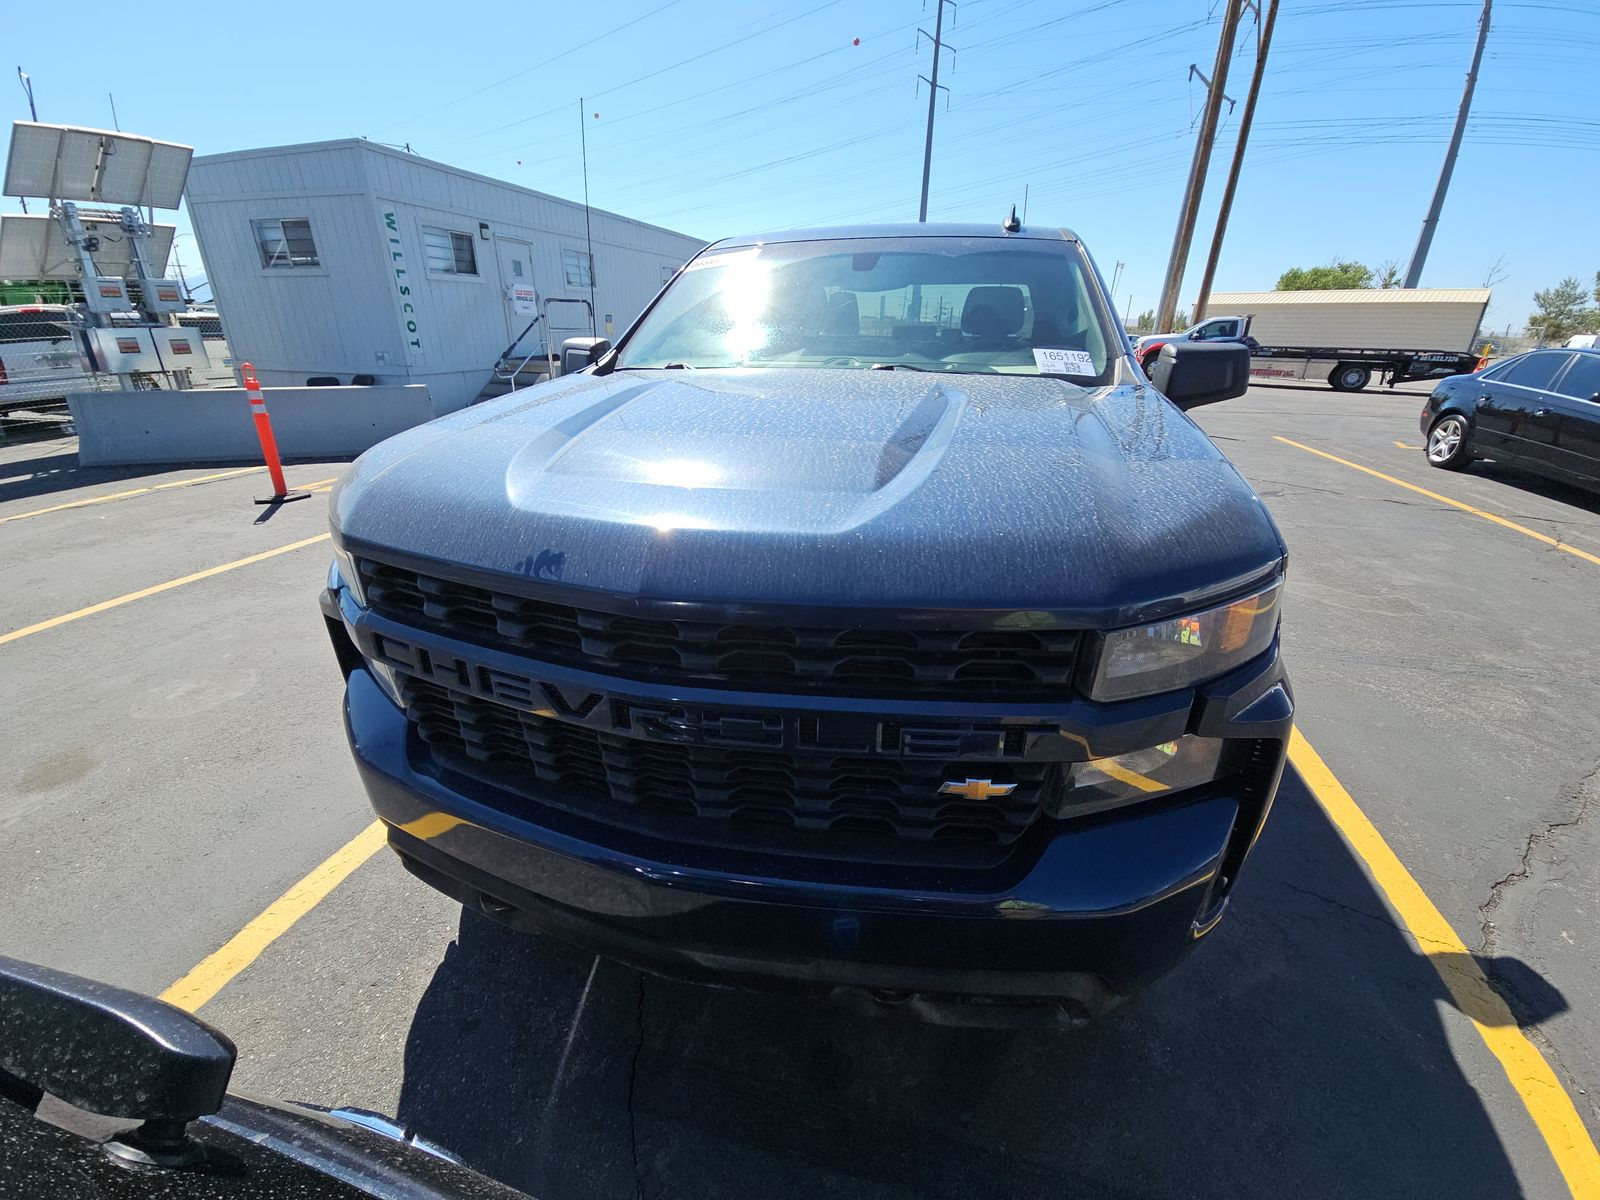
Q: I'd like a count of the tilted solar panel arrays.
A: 2